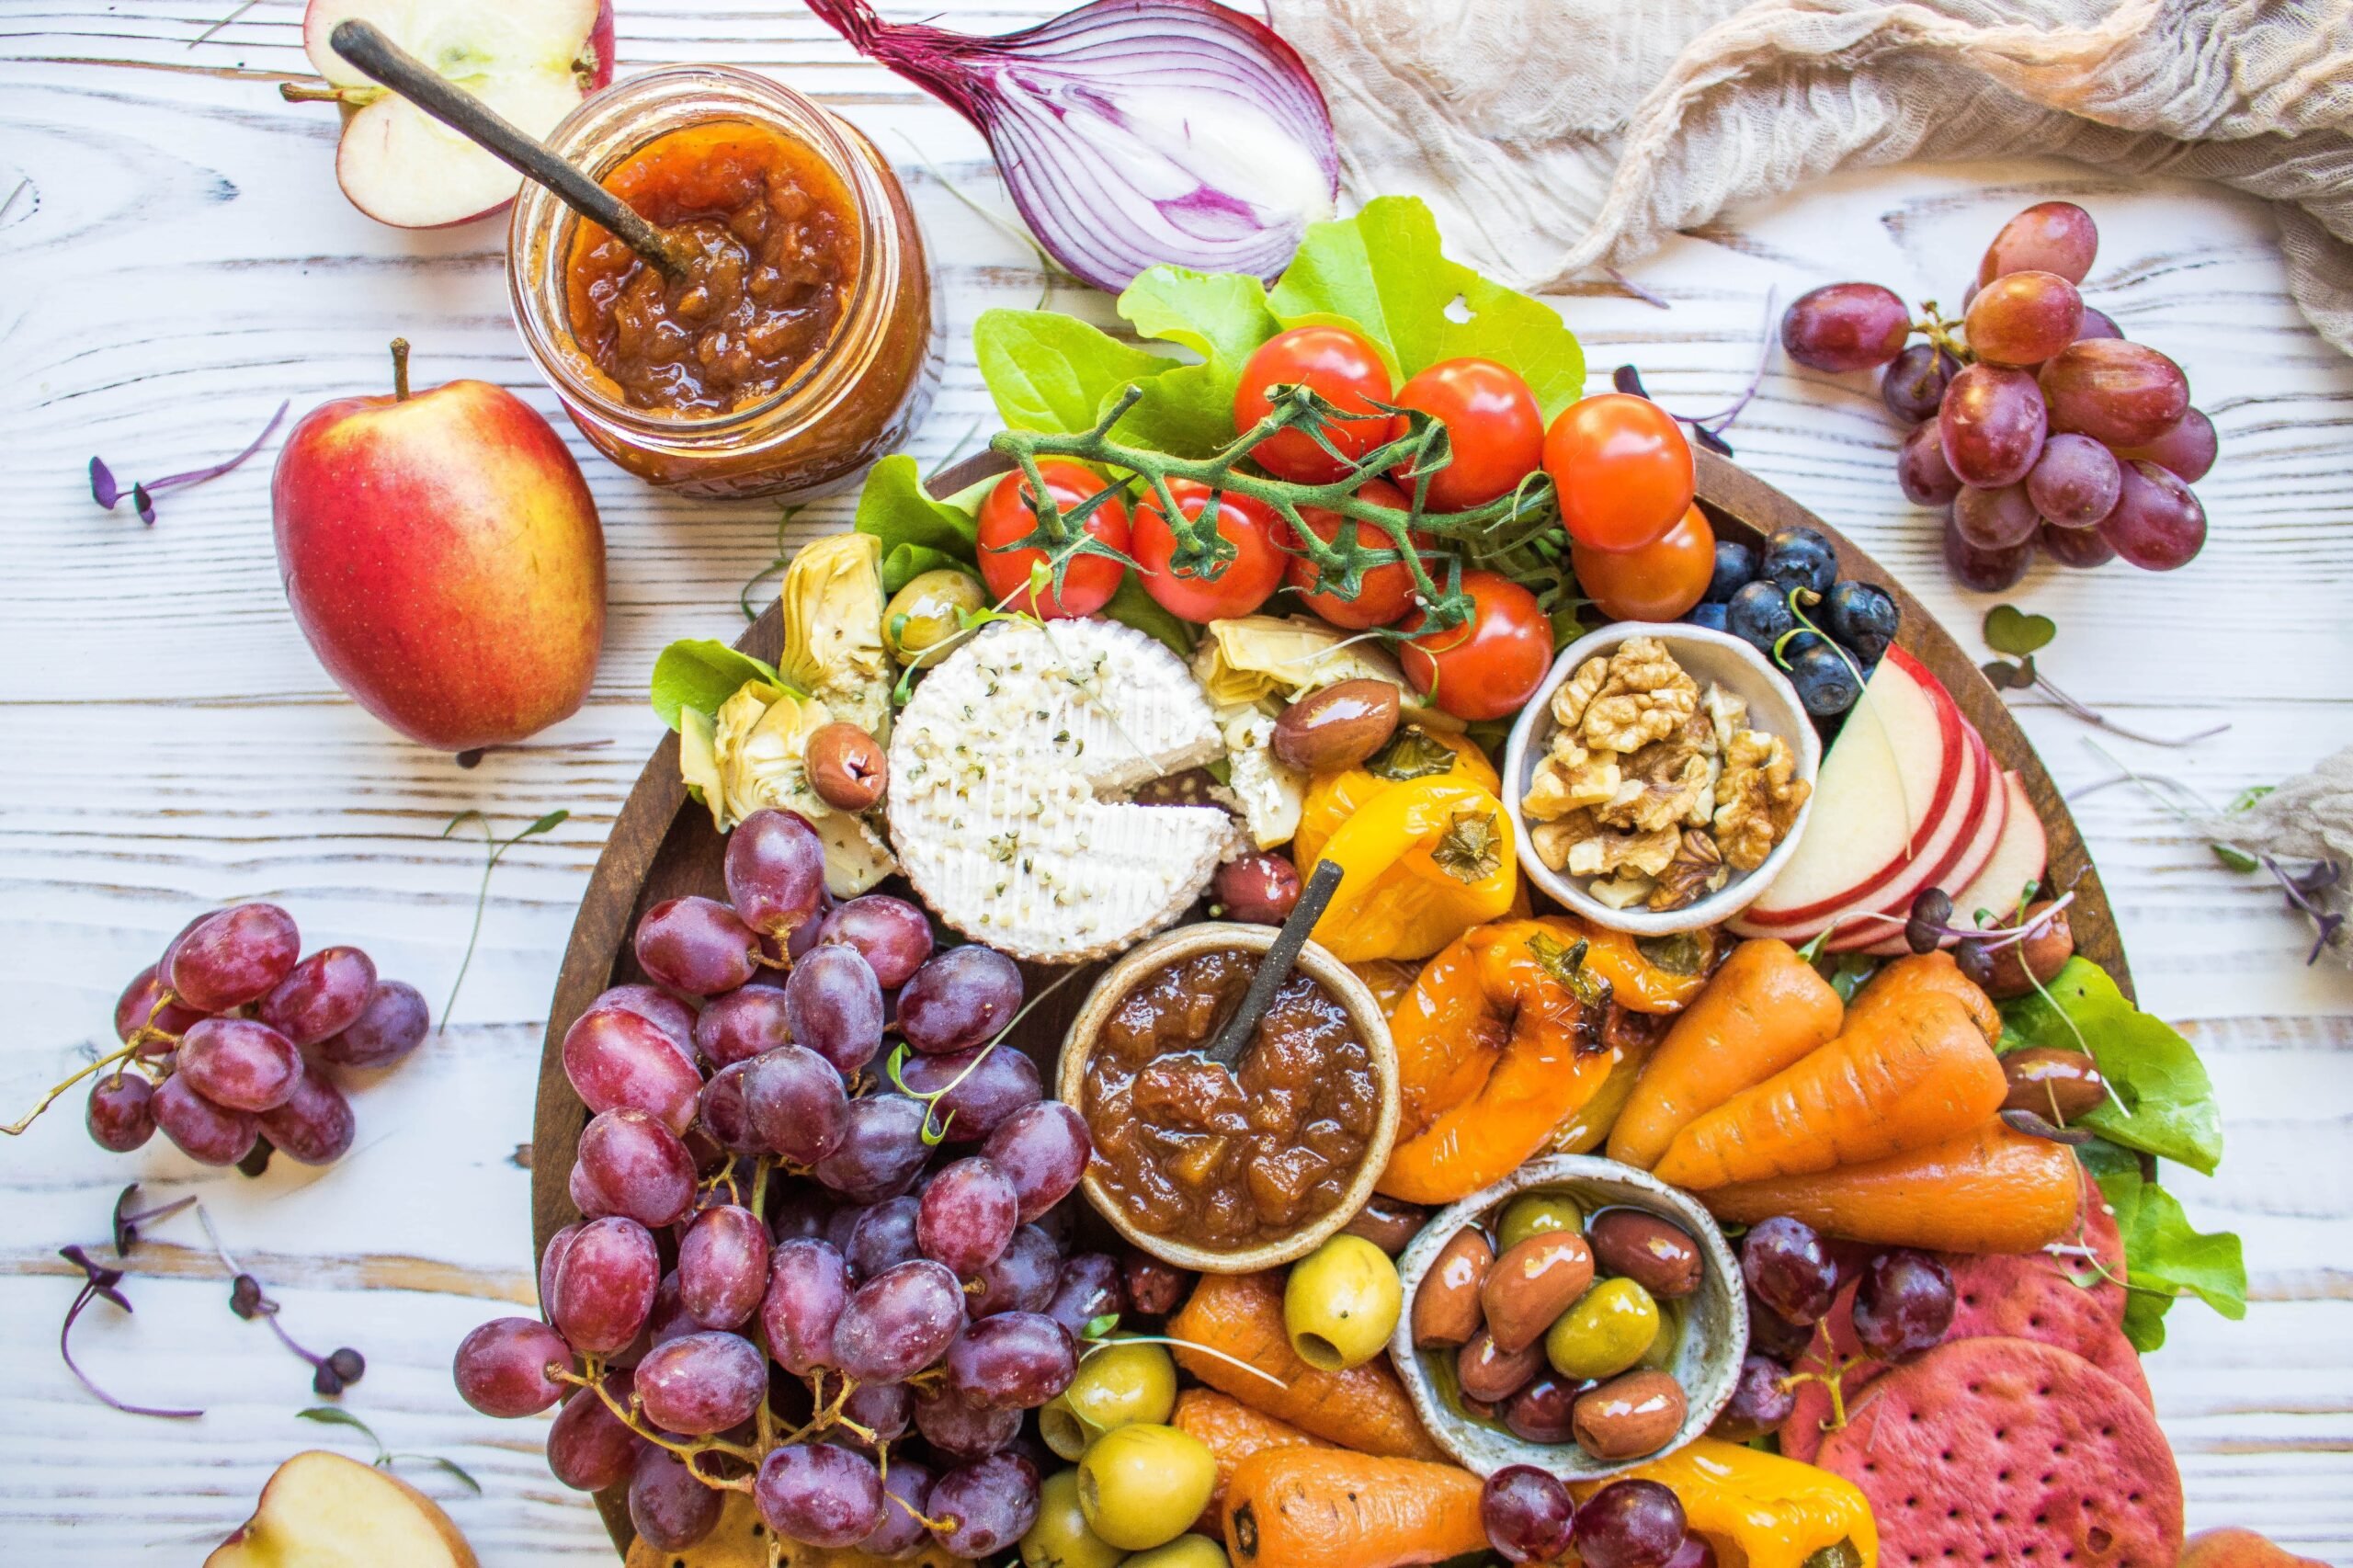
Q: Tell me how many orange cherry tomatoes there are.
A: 1